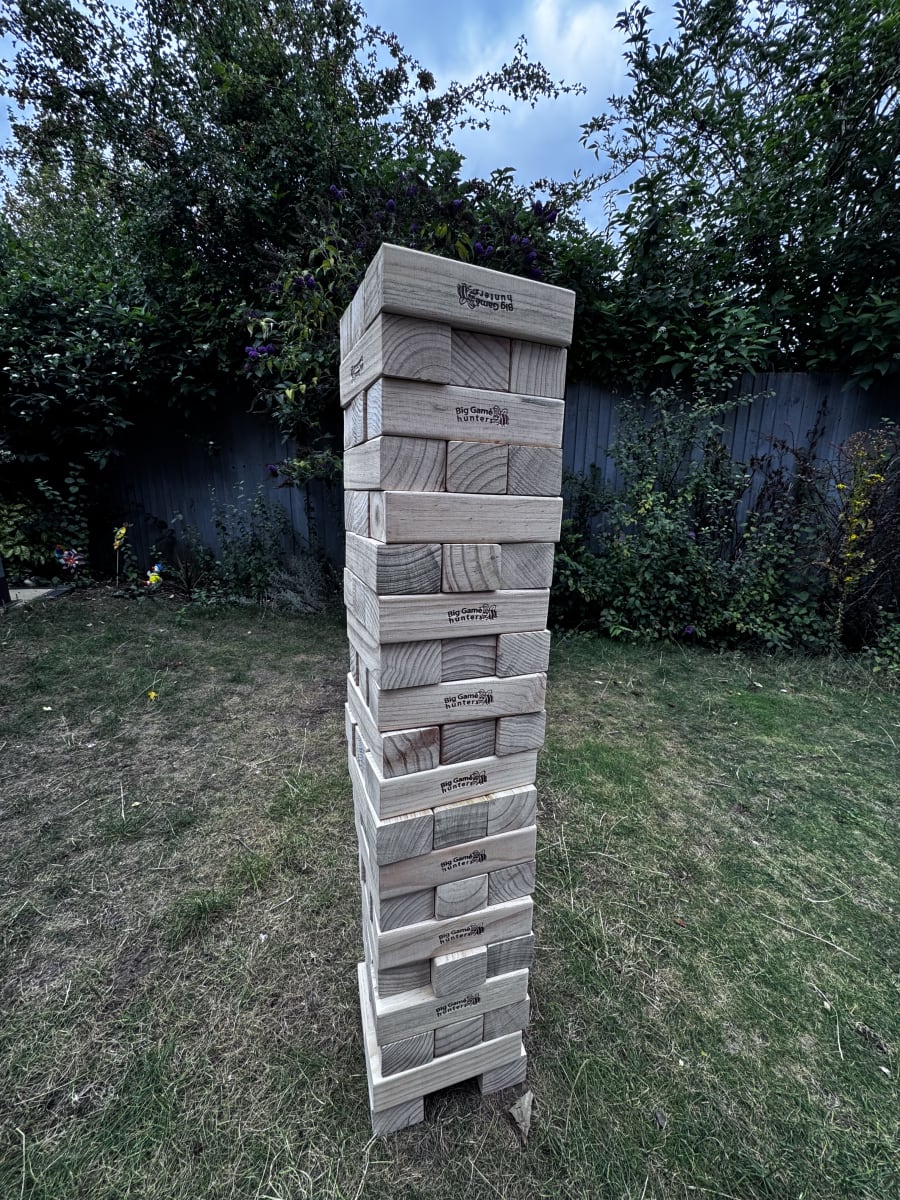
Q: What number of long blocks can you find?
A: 10